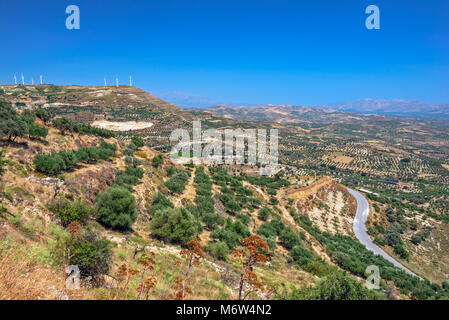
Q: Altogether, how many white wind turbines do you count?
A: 7